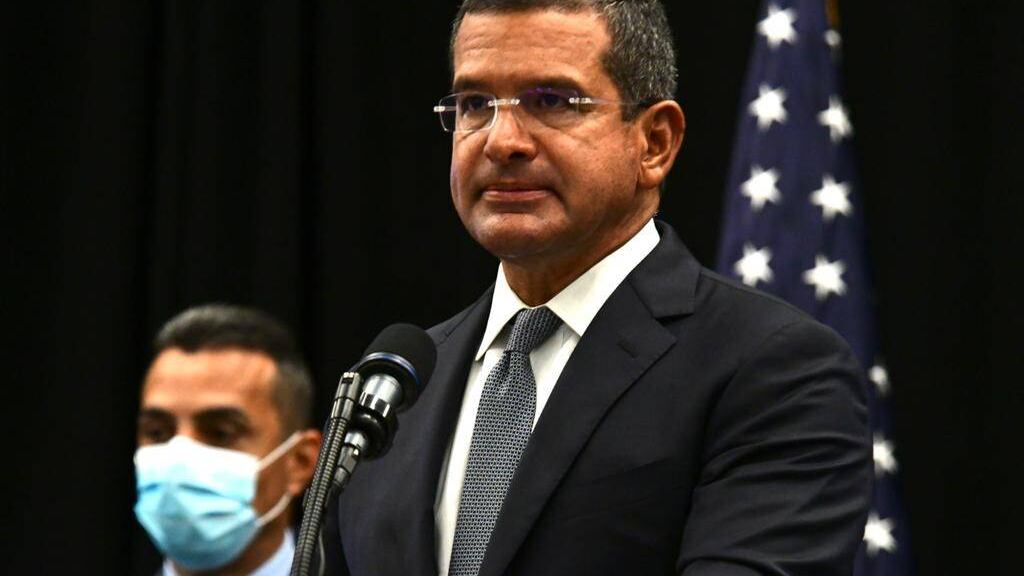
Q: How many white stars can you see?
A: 11